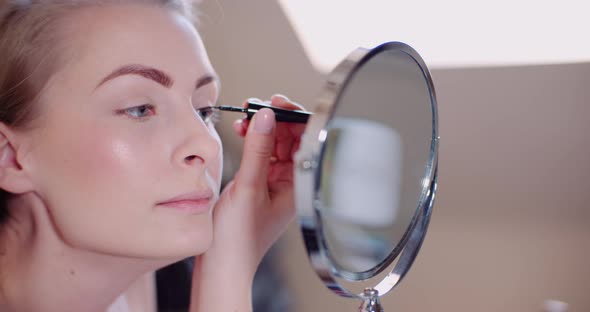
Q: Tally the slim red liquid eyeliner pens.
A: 0